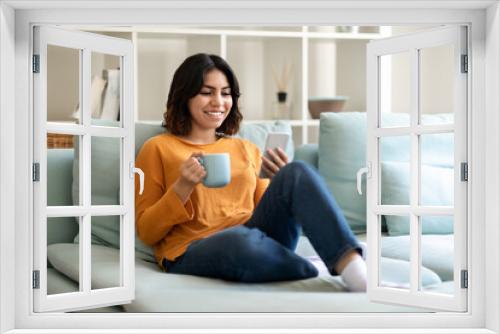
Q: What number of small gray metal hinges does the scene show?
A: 6